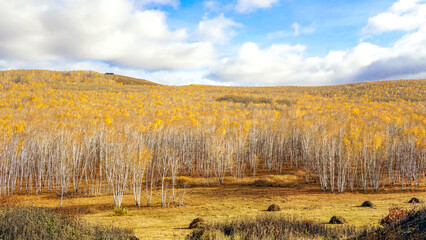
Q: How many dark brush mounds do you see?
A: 5